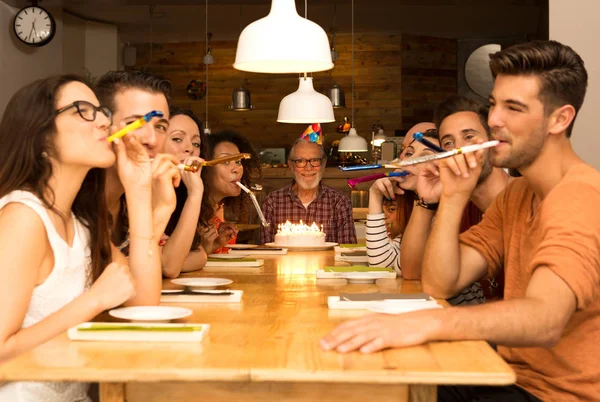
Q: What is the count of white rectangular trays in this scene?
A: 8